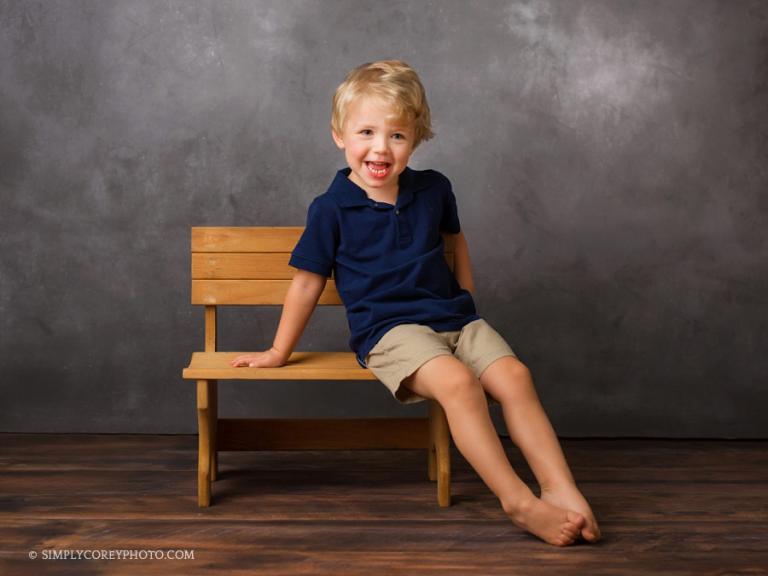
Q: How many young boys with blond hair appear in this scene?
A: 1